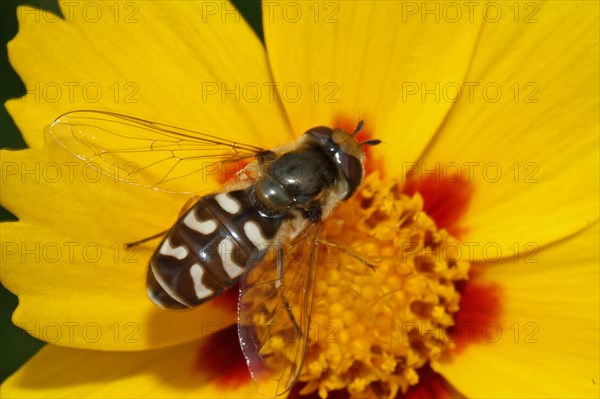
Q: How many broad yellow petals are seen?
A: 6